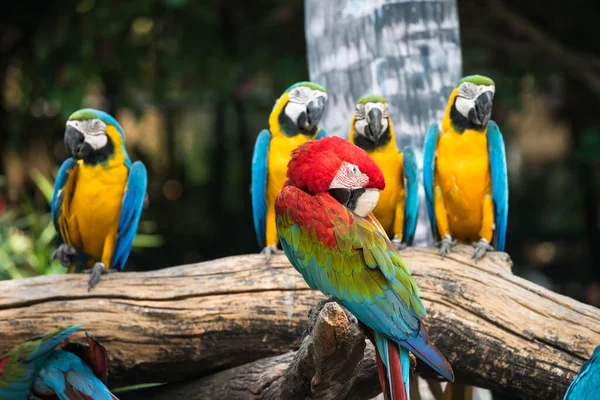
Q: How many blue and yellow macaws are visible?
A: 4